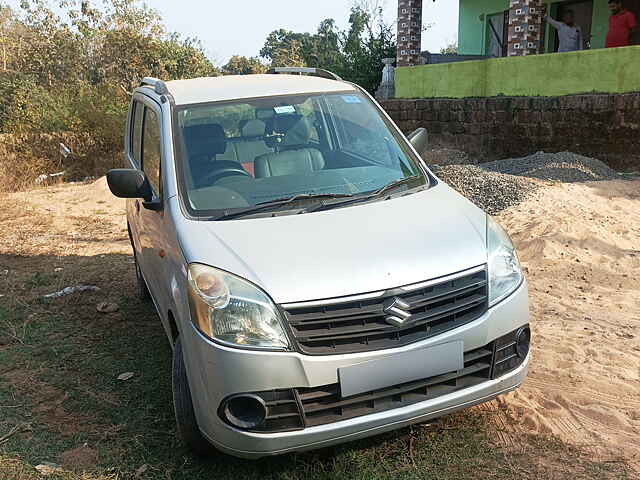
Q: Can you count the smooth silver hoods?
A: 1